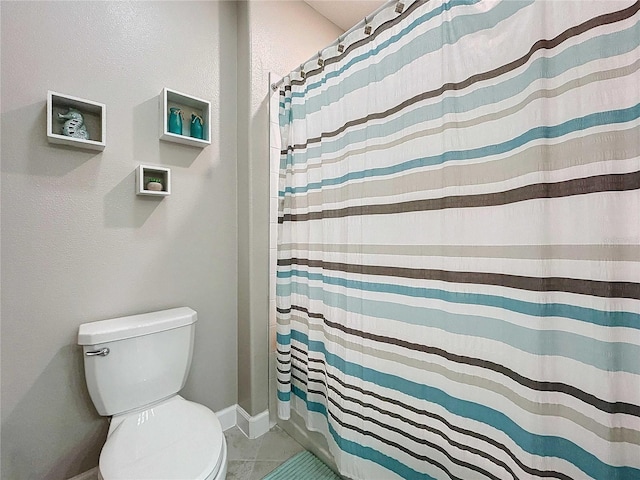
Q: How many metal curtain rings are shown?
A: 5